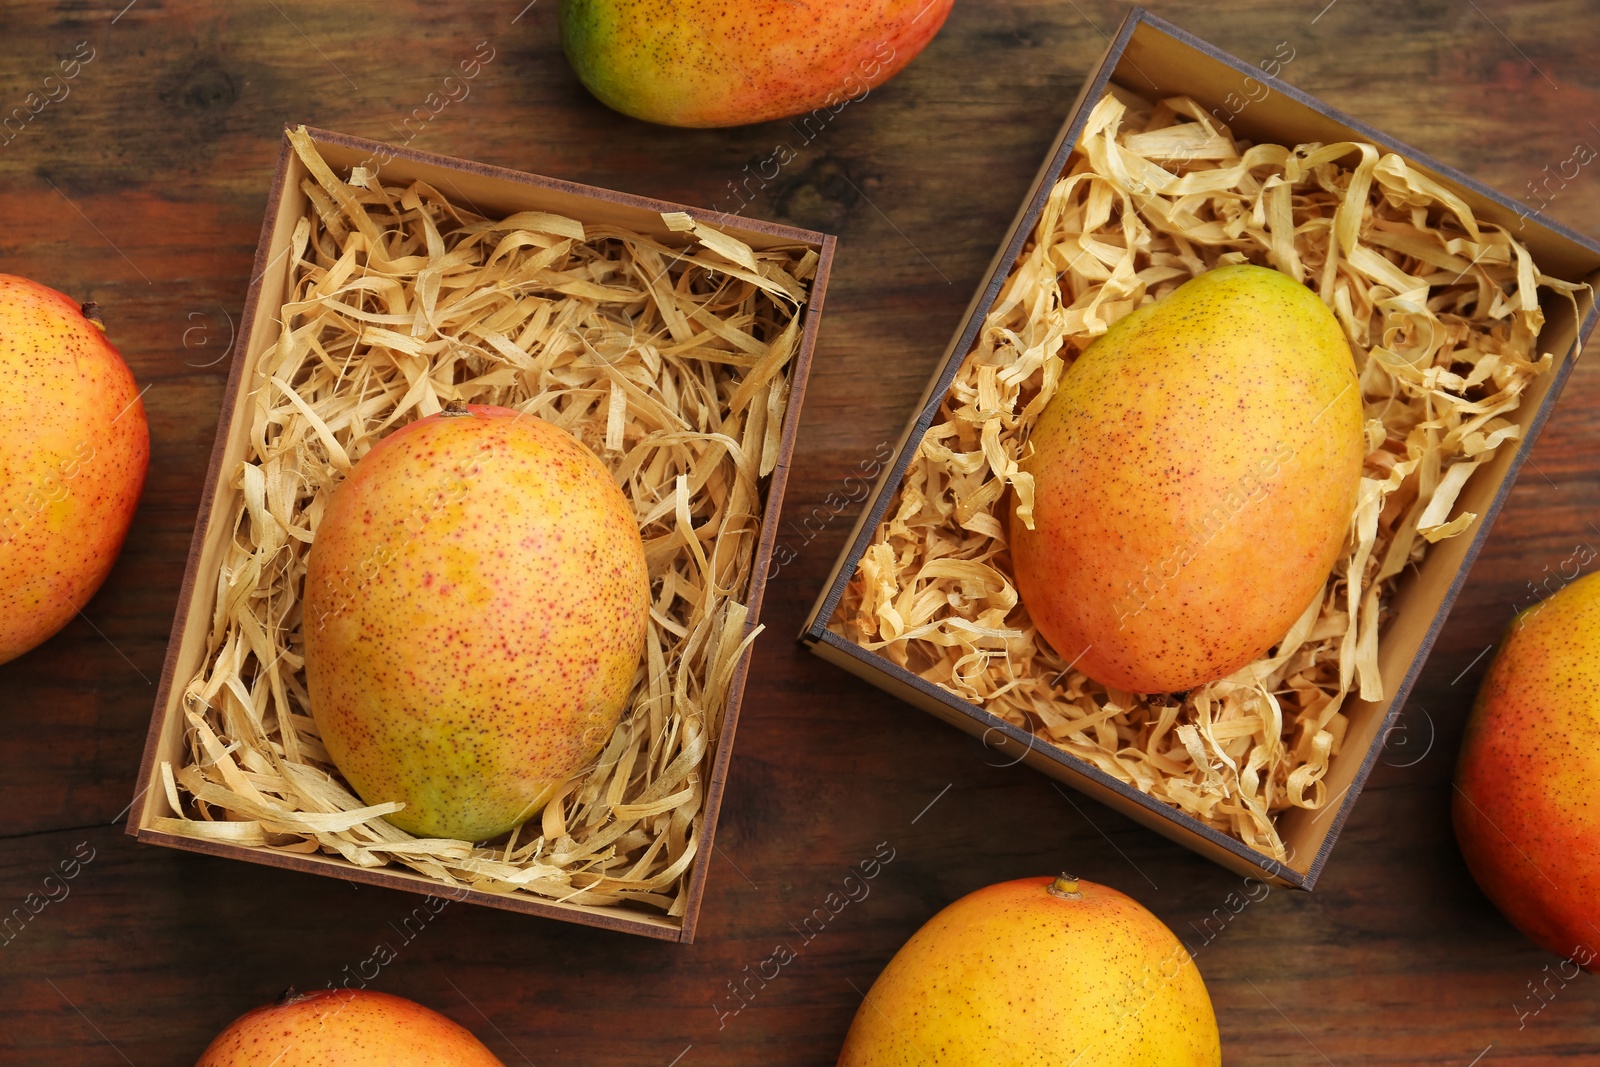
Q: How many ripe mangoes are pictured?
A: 7